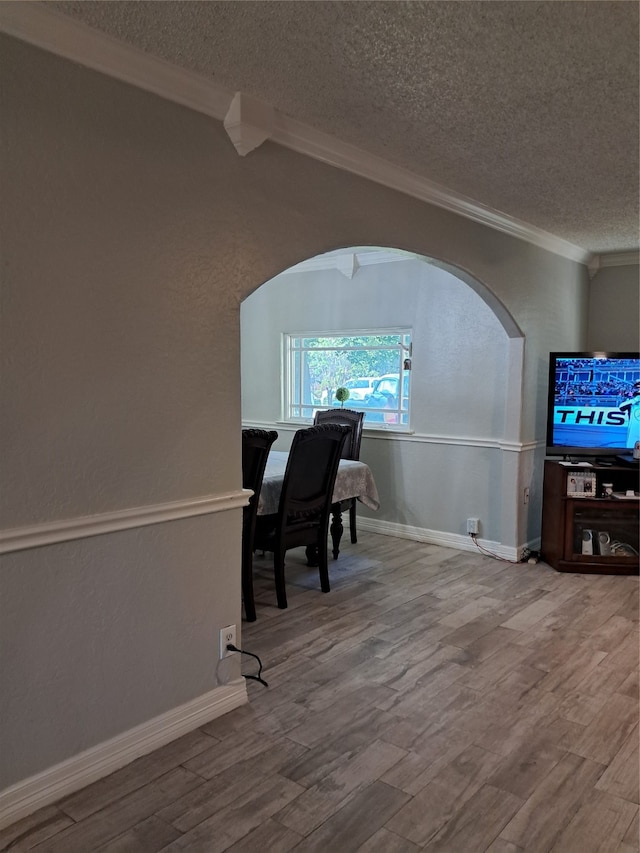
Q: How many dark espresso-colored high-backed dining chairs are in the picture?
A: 3